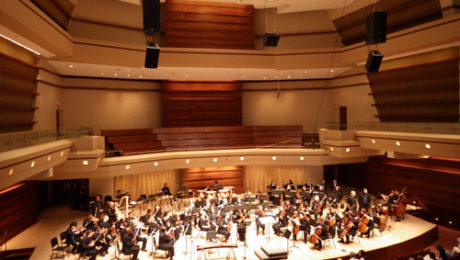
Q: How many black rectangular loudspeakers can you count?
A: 5